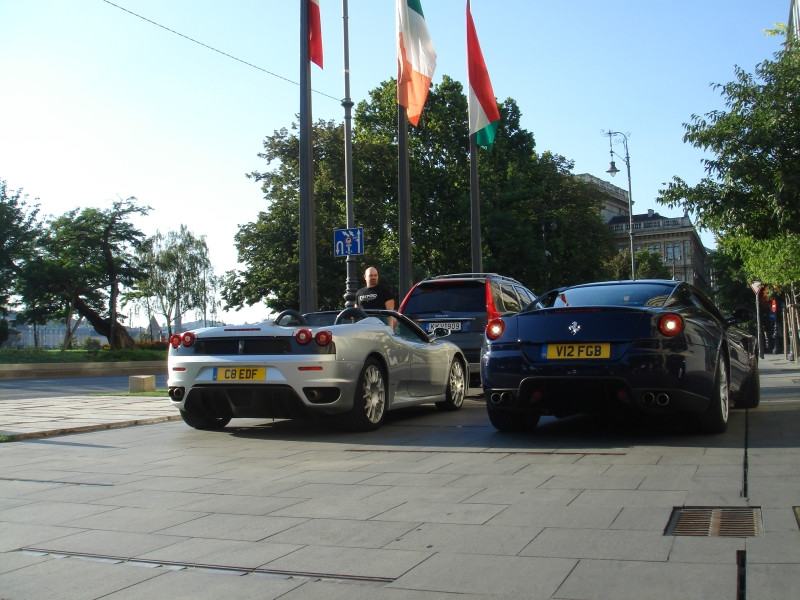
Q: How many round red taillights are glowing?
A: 2